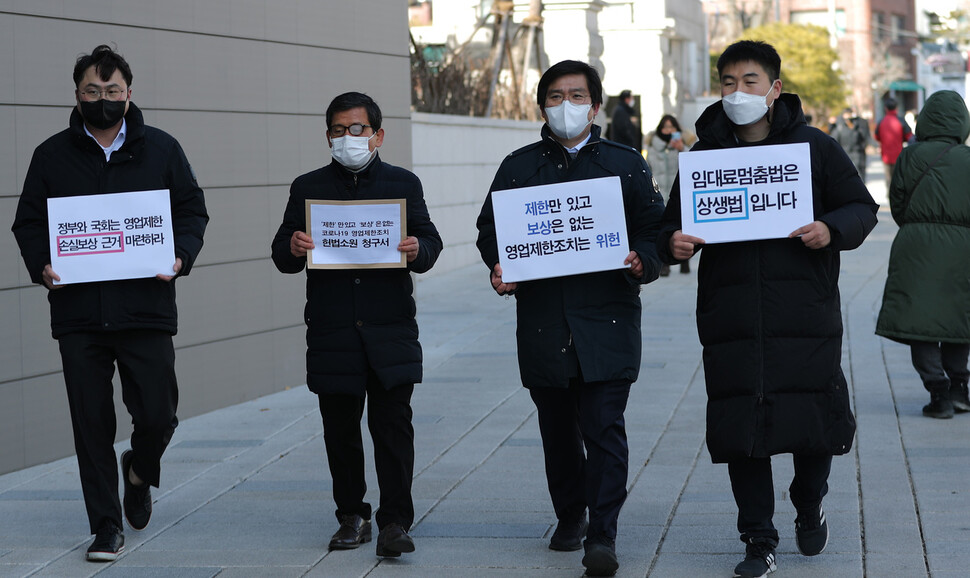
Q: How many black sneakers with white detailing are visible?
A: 4